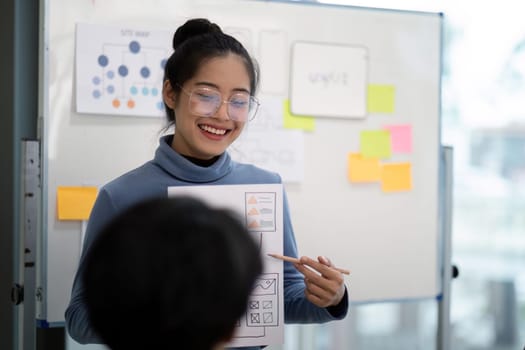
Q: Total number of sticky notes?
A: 7